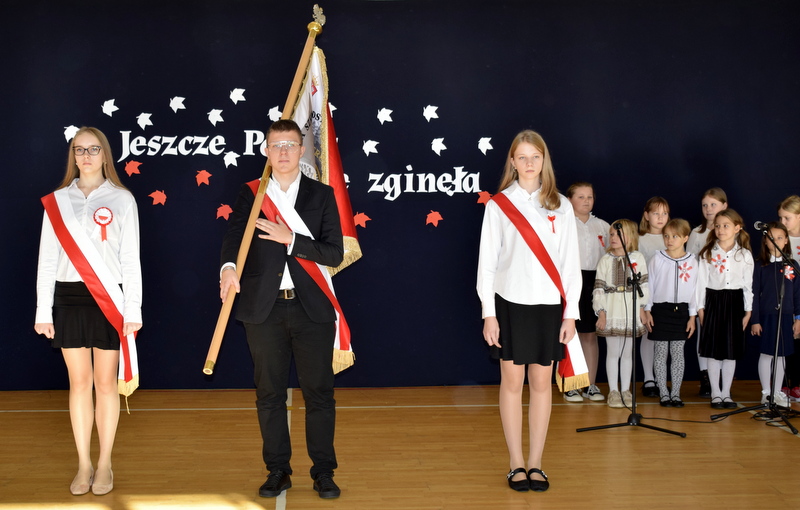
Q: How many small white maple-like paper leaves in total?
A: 14